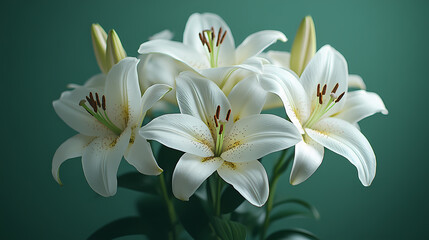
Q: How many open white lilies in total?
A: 4